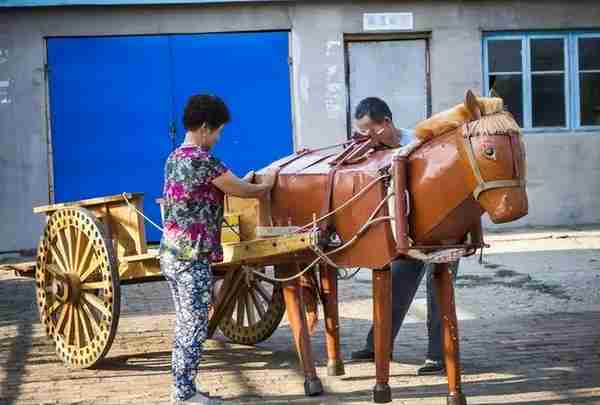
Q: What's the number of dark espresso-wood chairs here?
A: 0